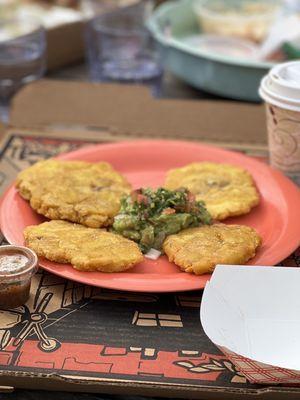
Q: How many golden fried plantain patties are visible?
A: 4